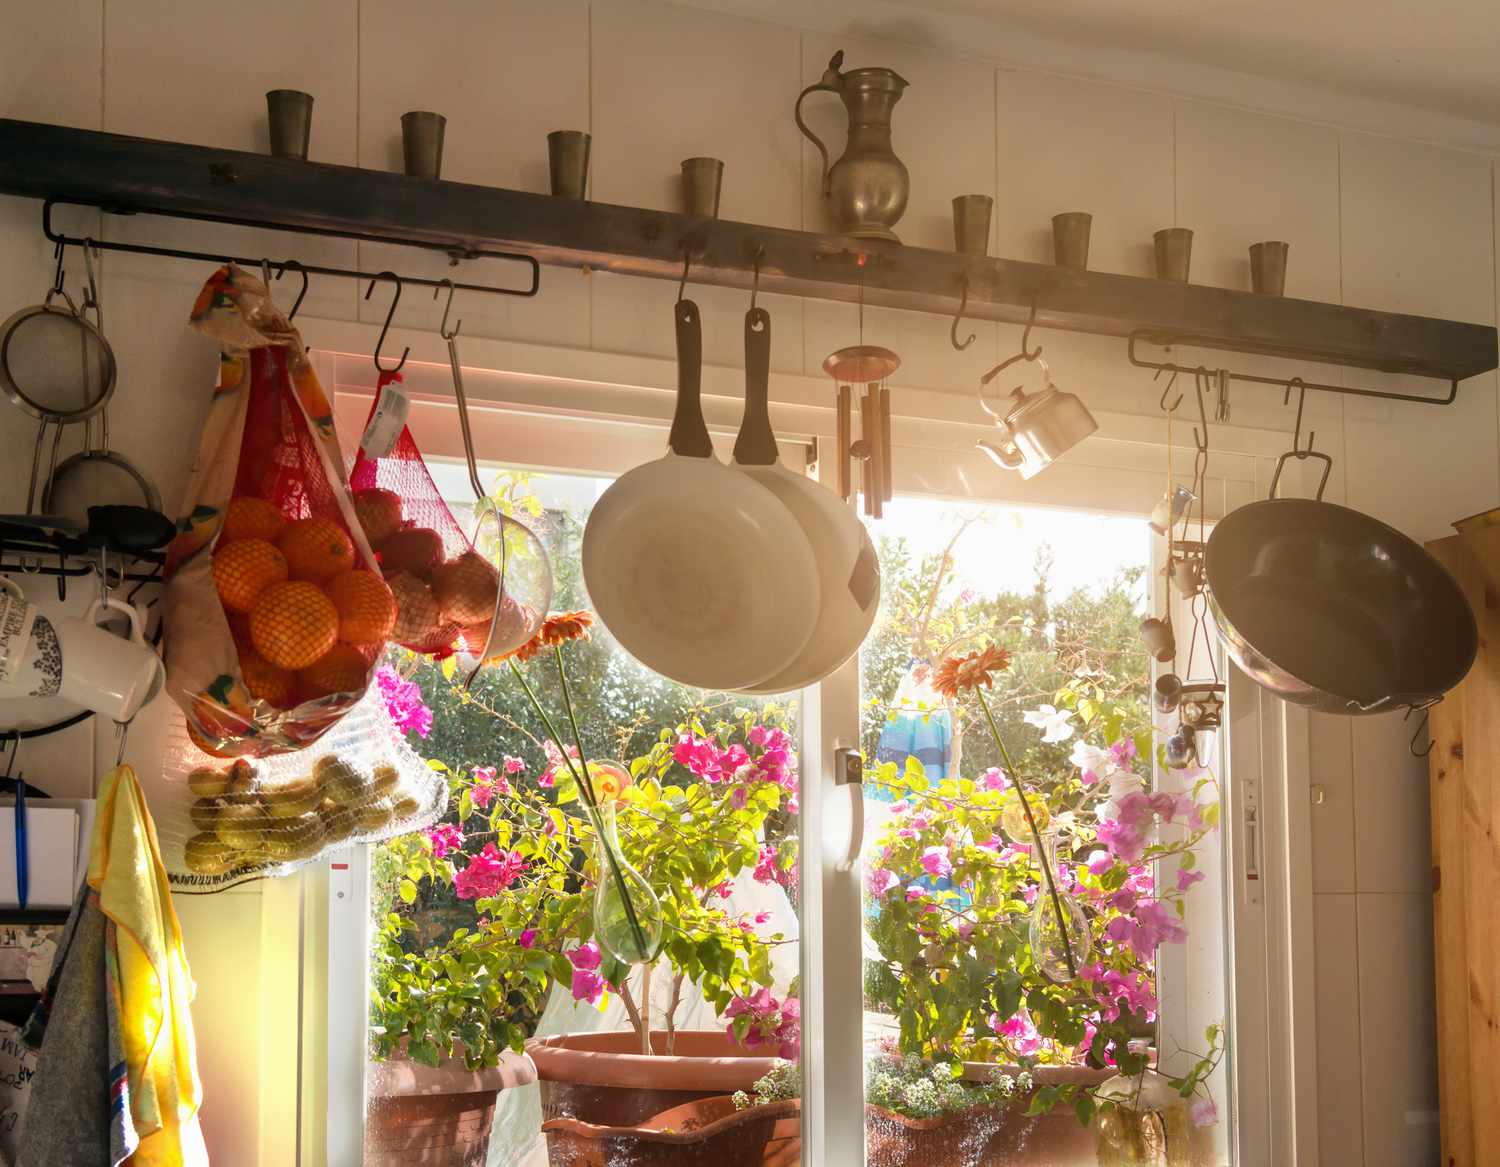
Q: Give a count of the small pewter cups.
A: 8